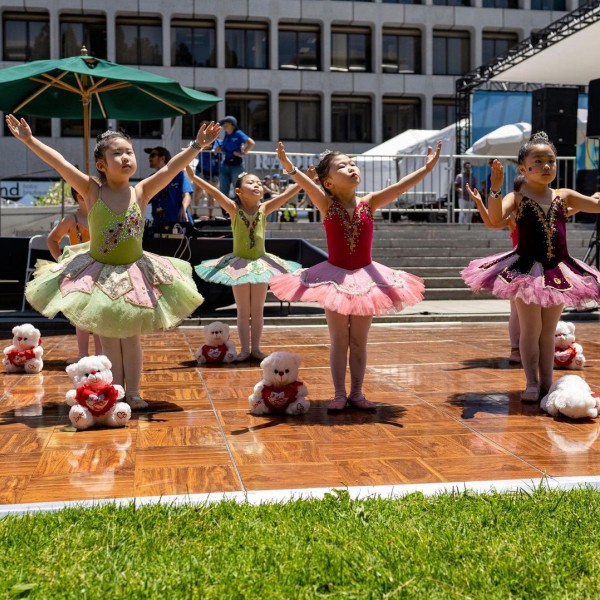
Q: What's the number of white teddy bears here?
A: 6